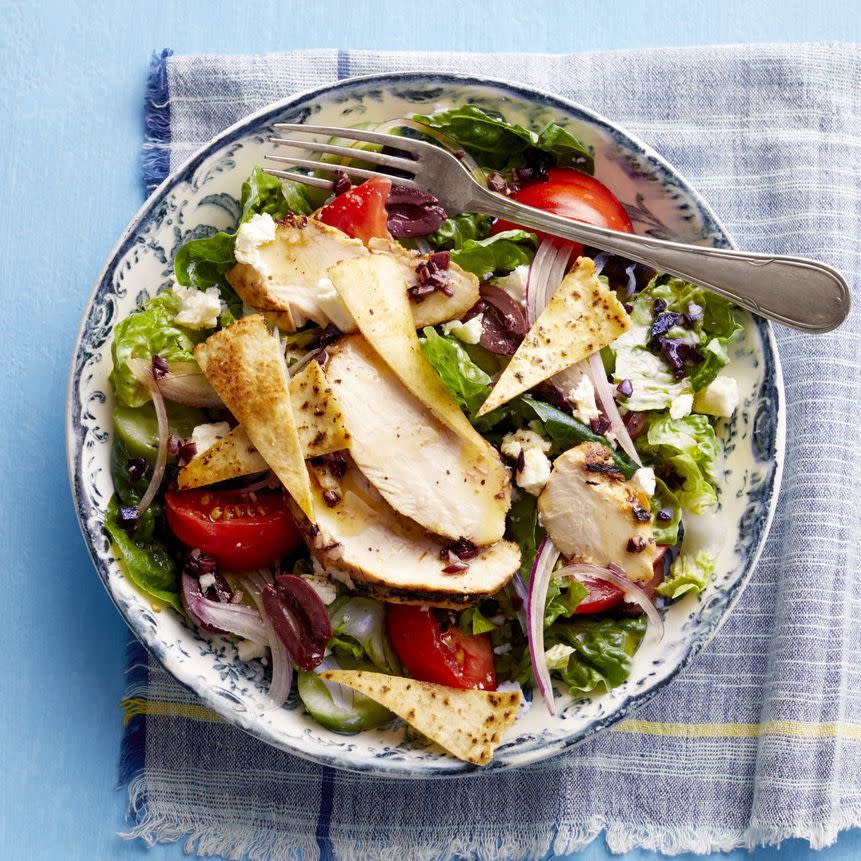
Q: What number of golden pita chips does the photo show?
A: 5